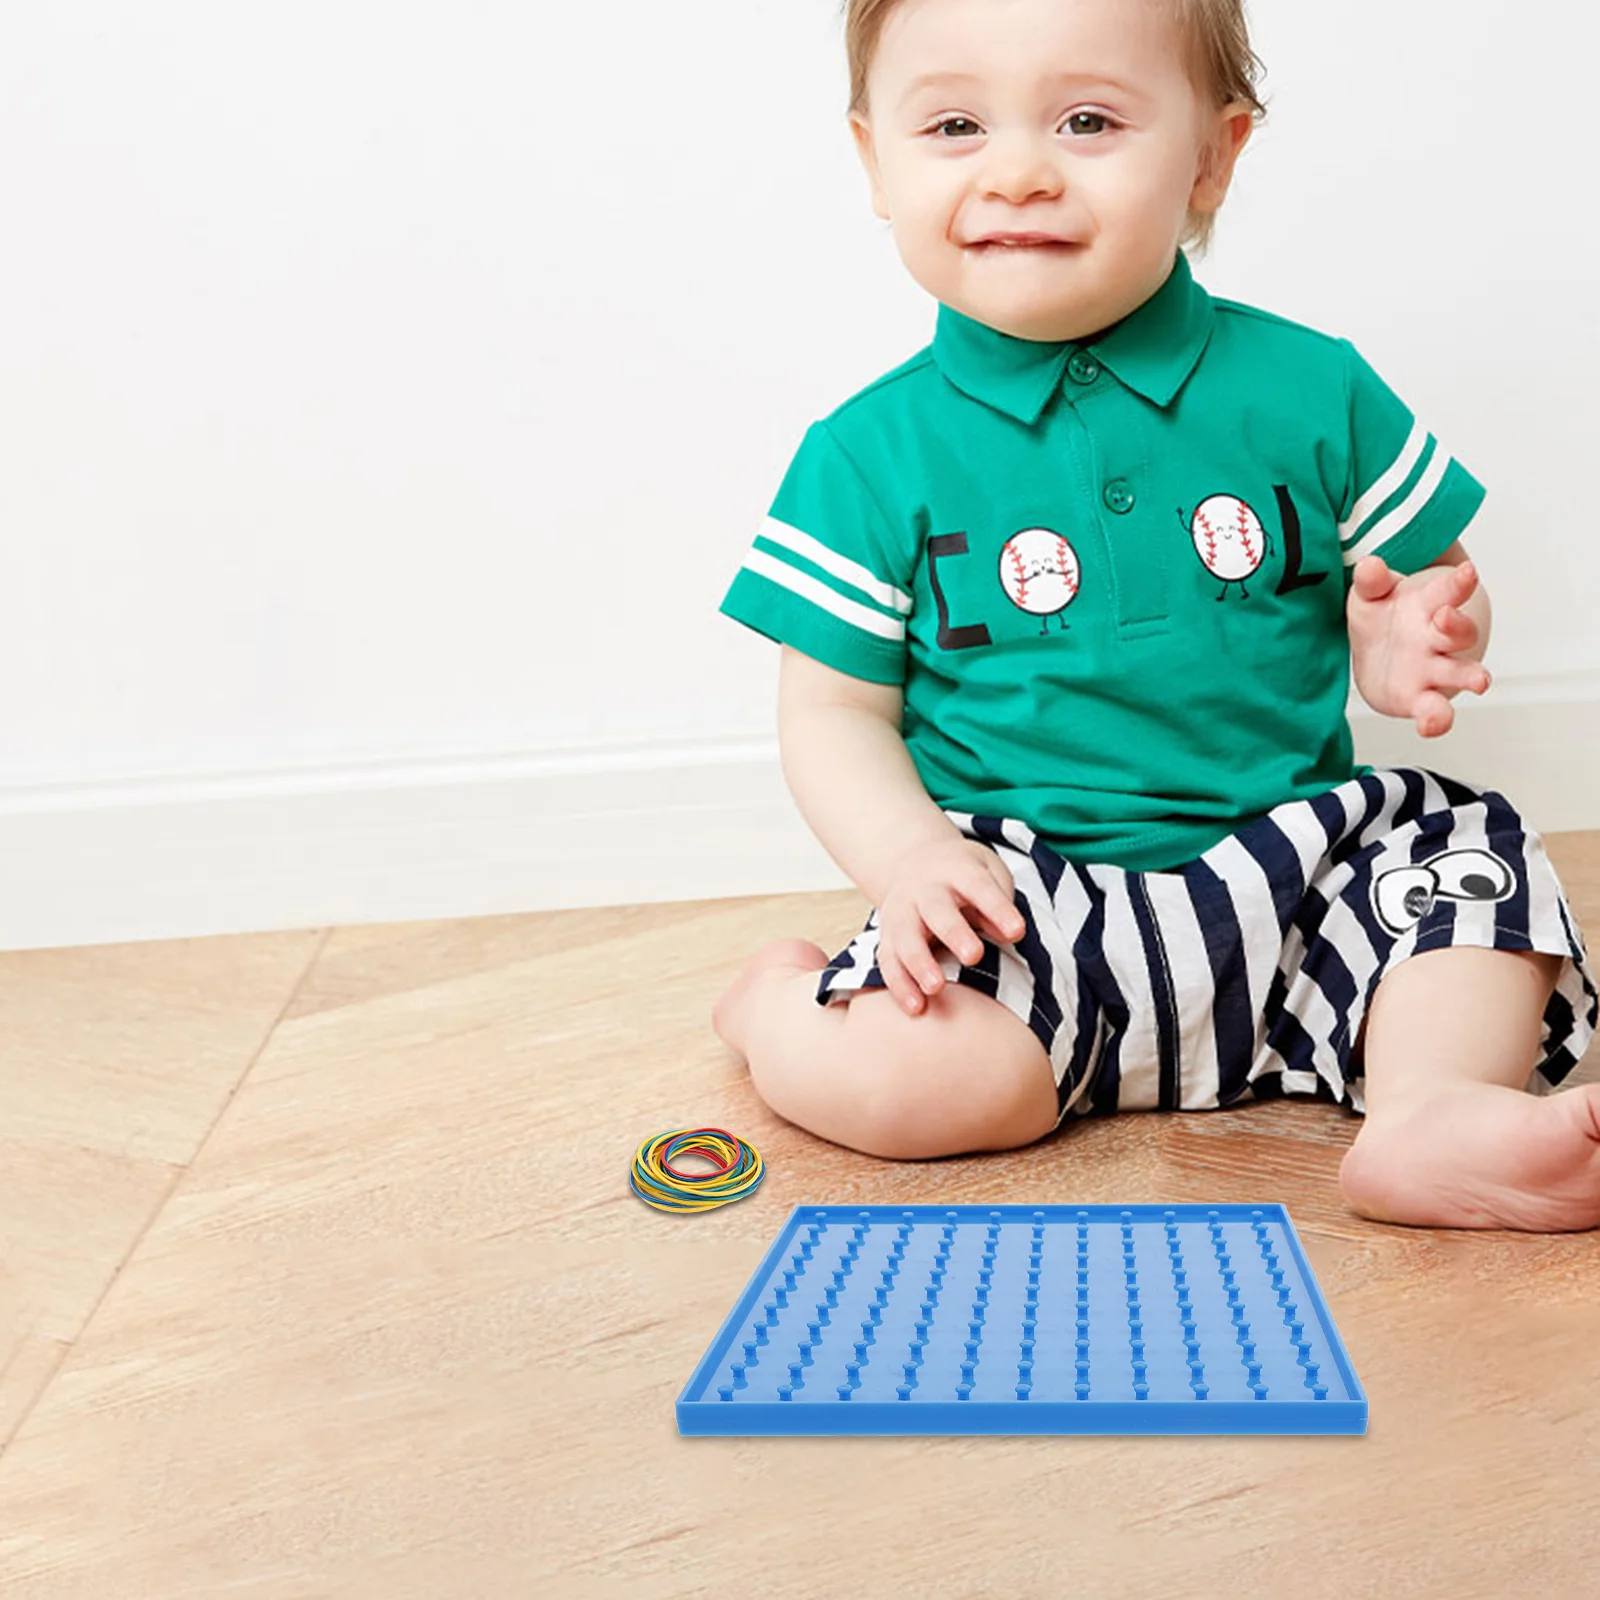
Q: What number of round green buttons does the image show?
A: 2